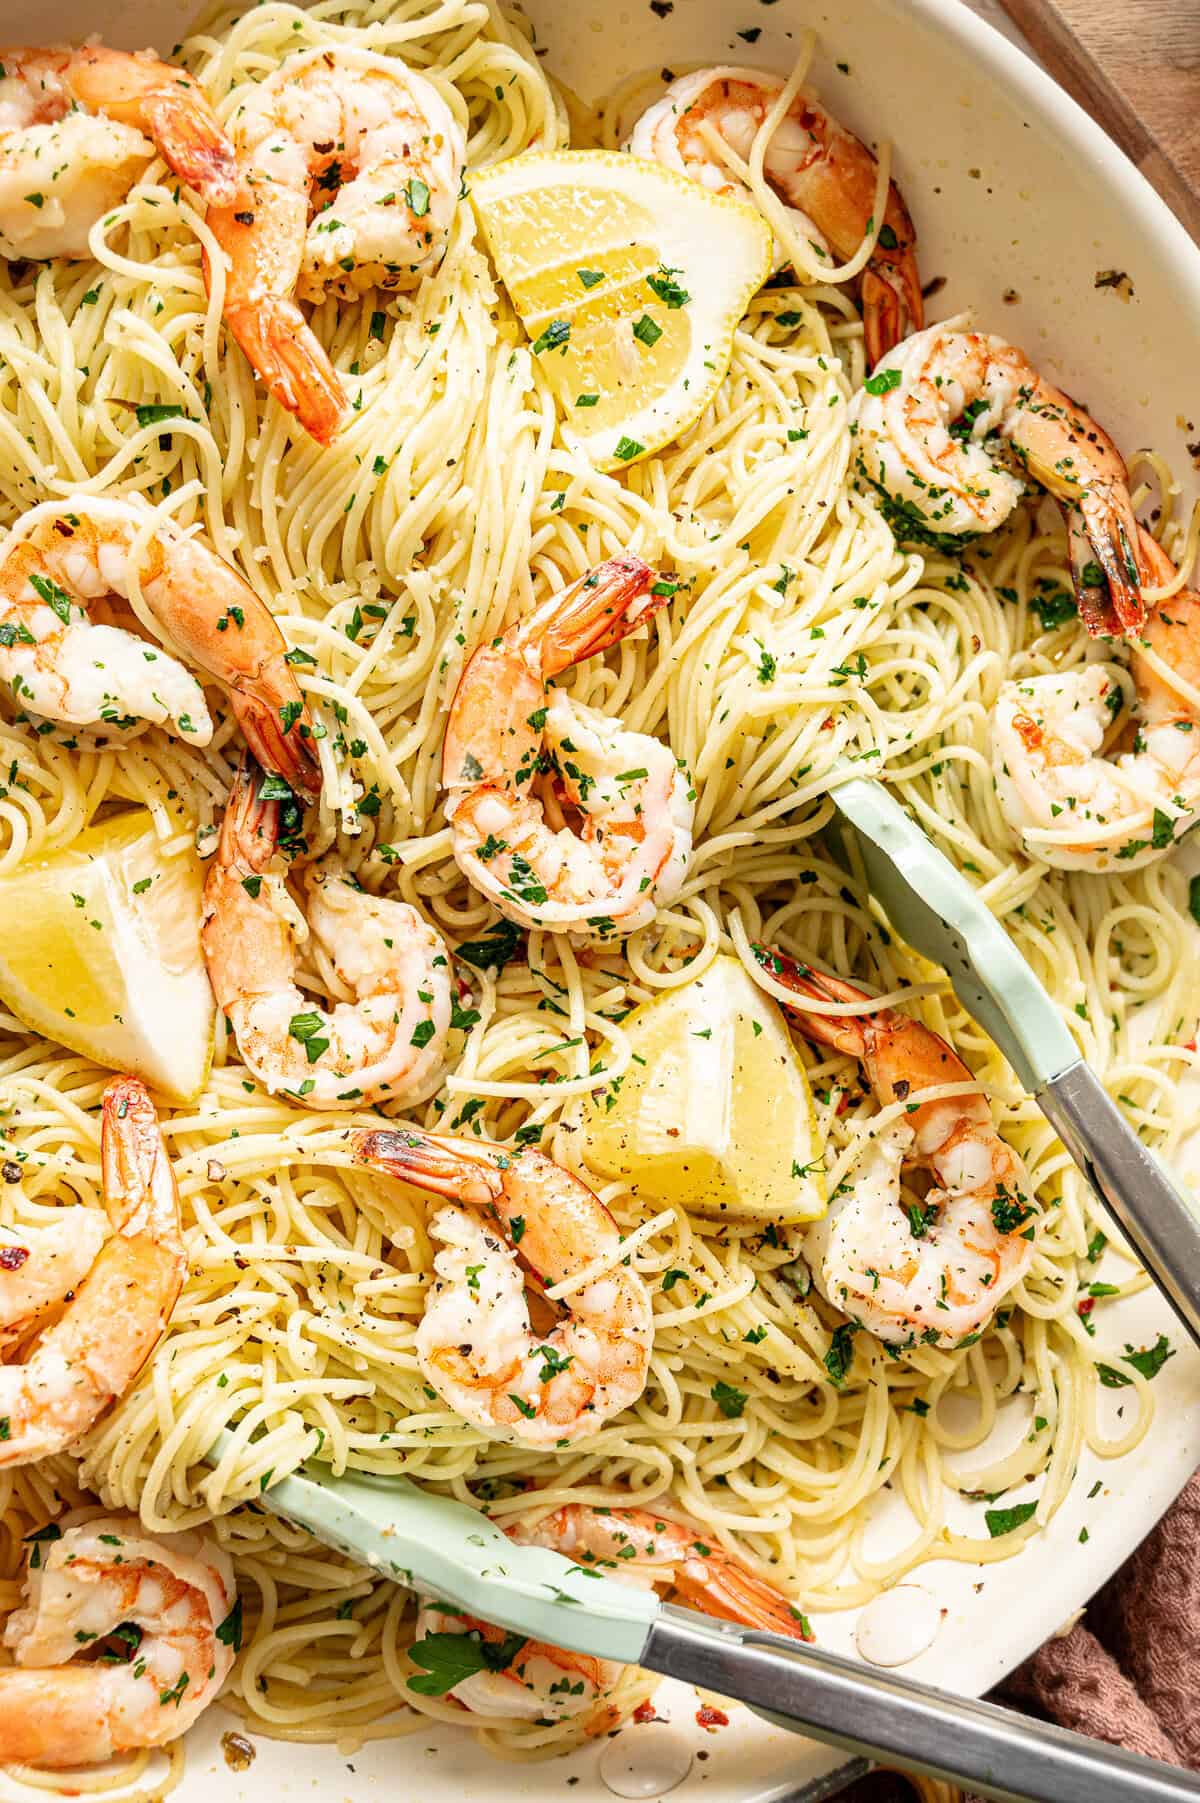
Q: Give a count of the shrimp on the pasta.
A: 13